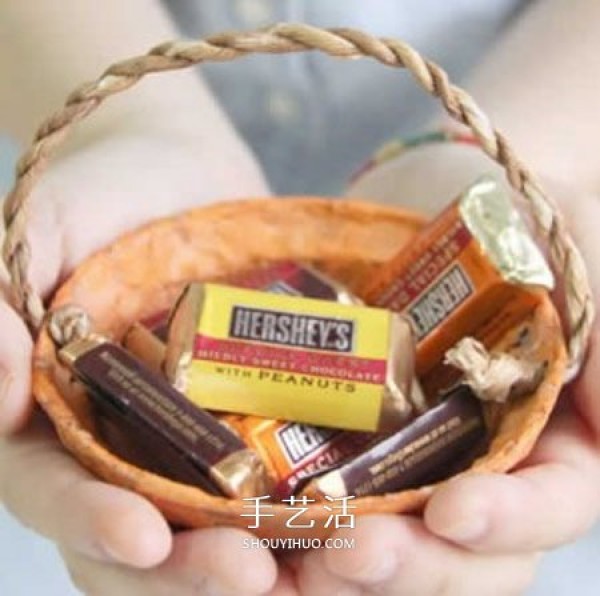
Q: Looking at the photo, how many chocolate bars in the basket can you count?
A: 6